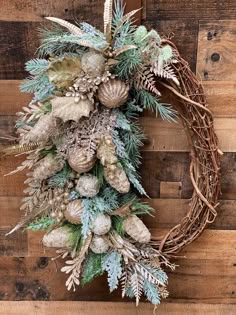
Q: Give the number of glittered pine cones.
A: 5